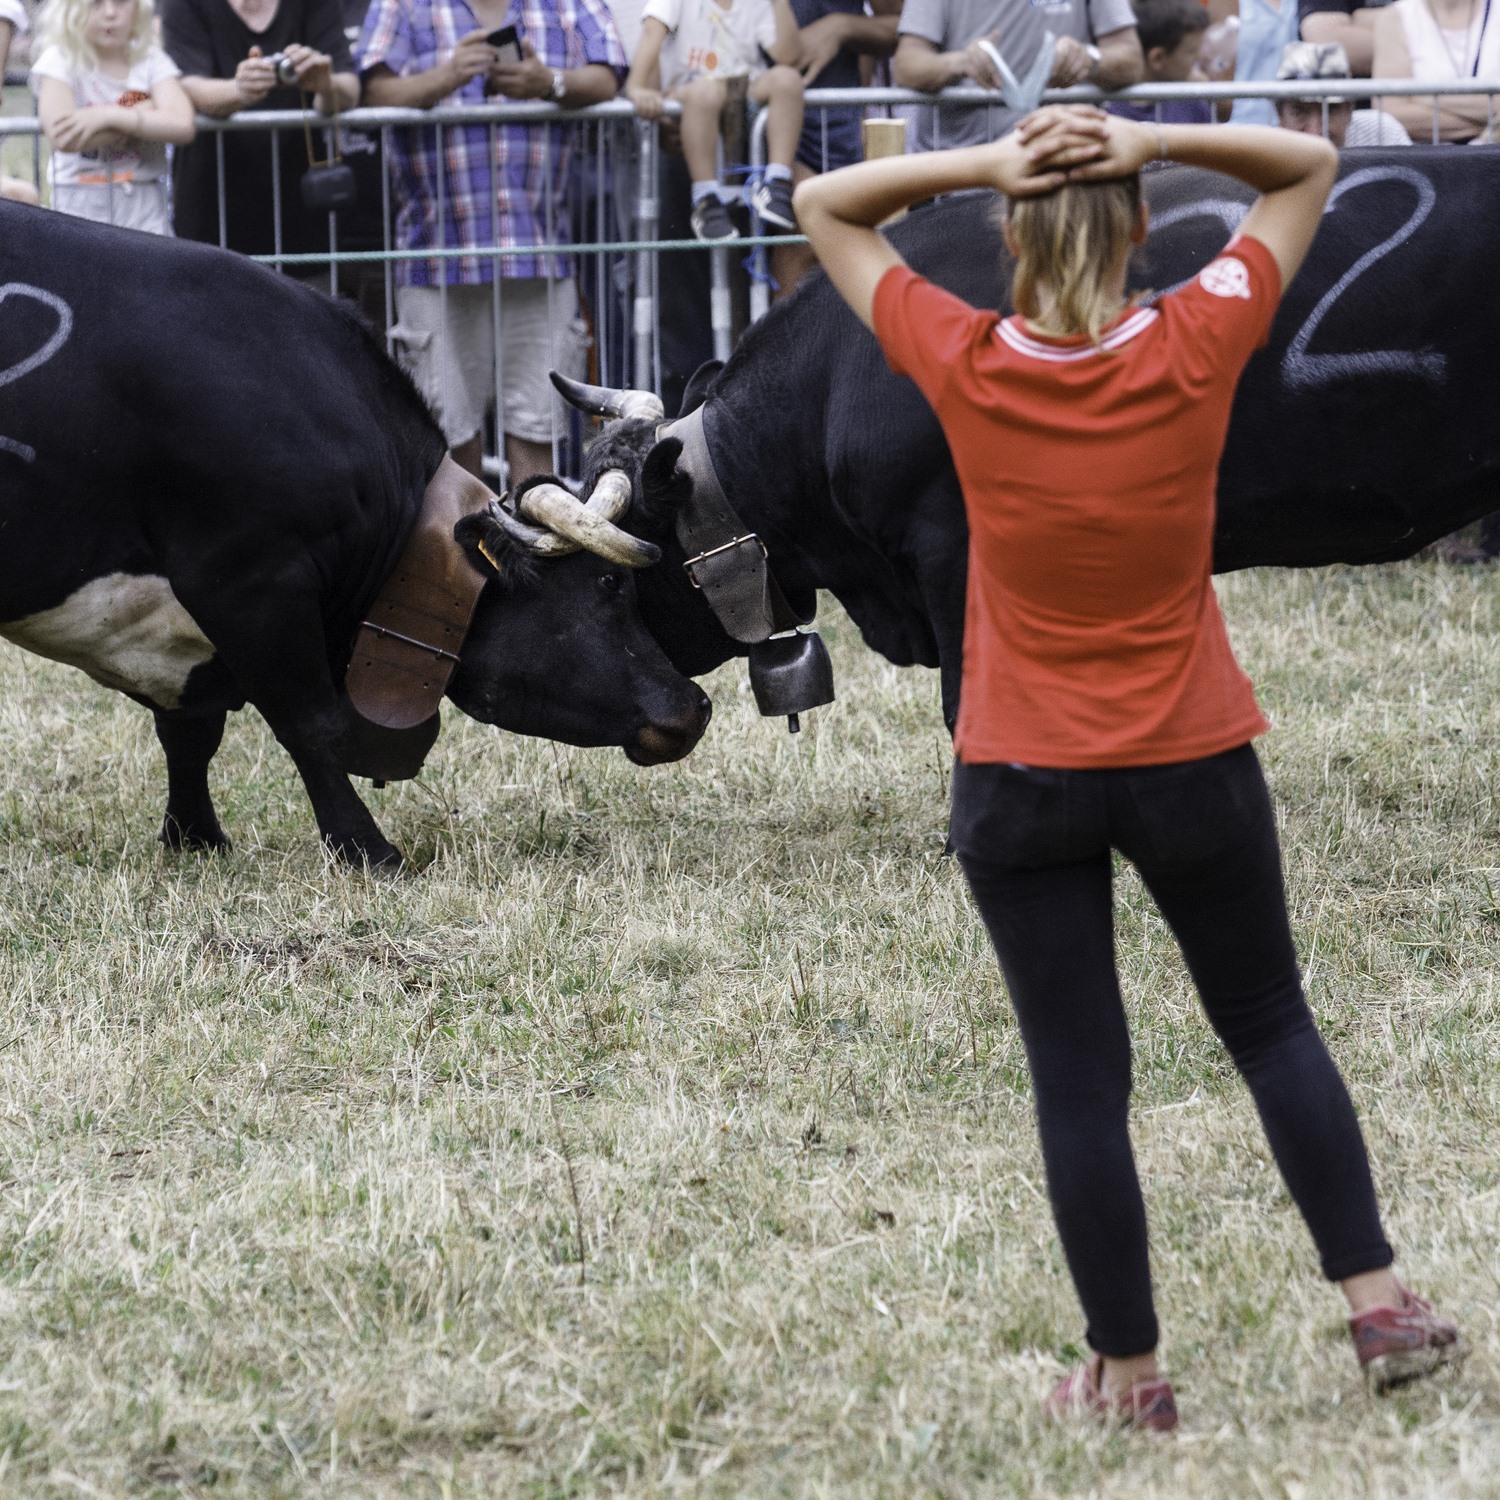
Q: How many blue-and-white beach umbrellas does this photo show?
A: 0